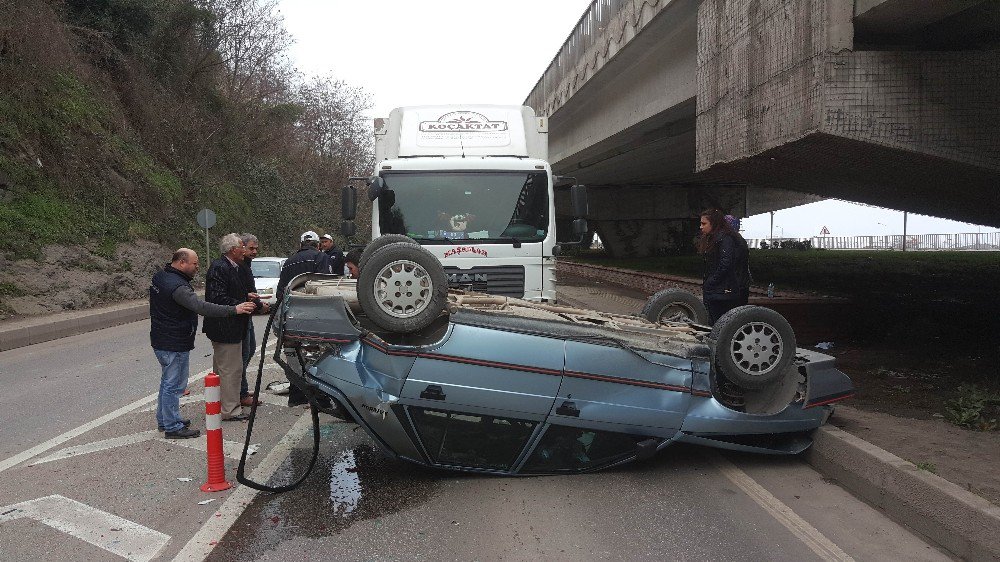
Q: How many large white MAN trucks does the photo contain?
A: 1